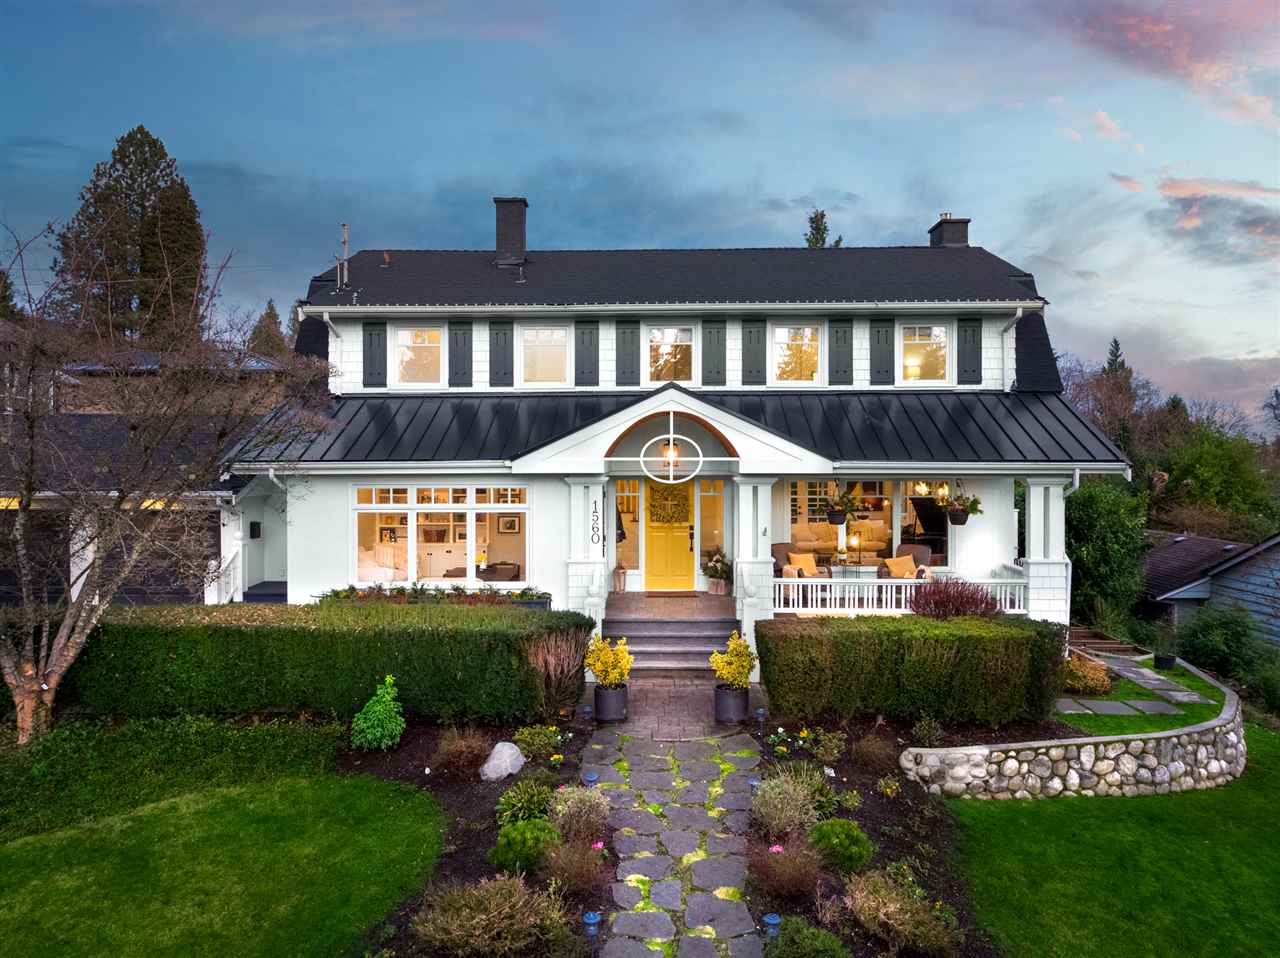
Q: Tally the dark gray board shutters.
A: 10